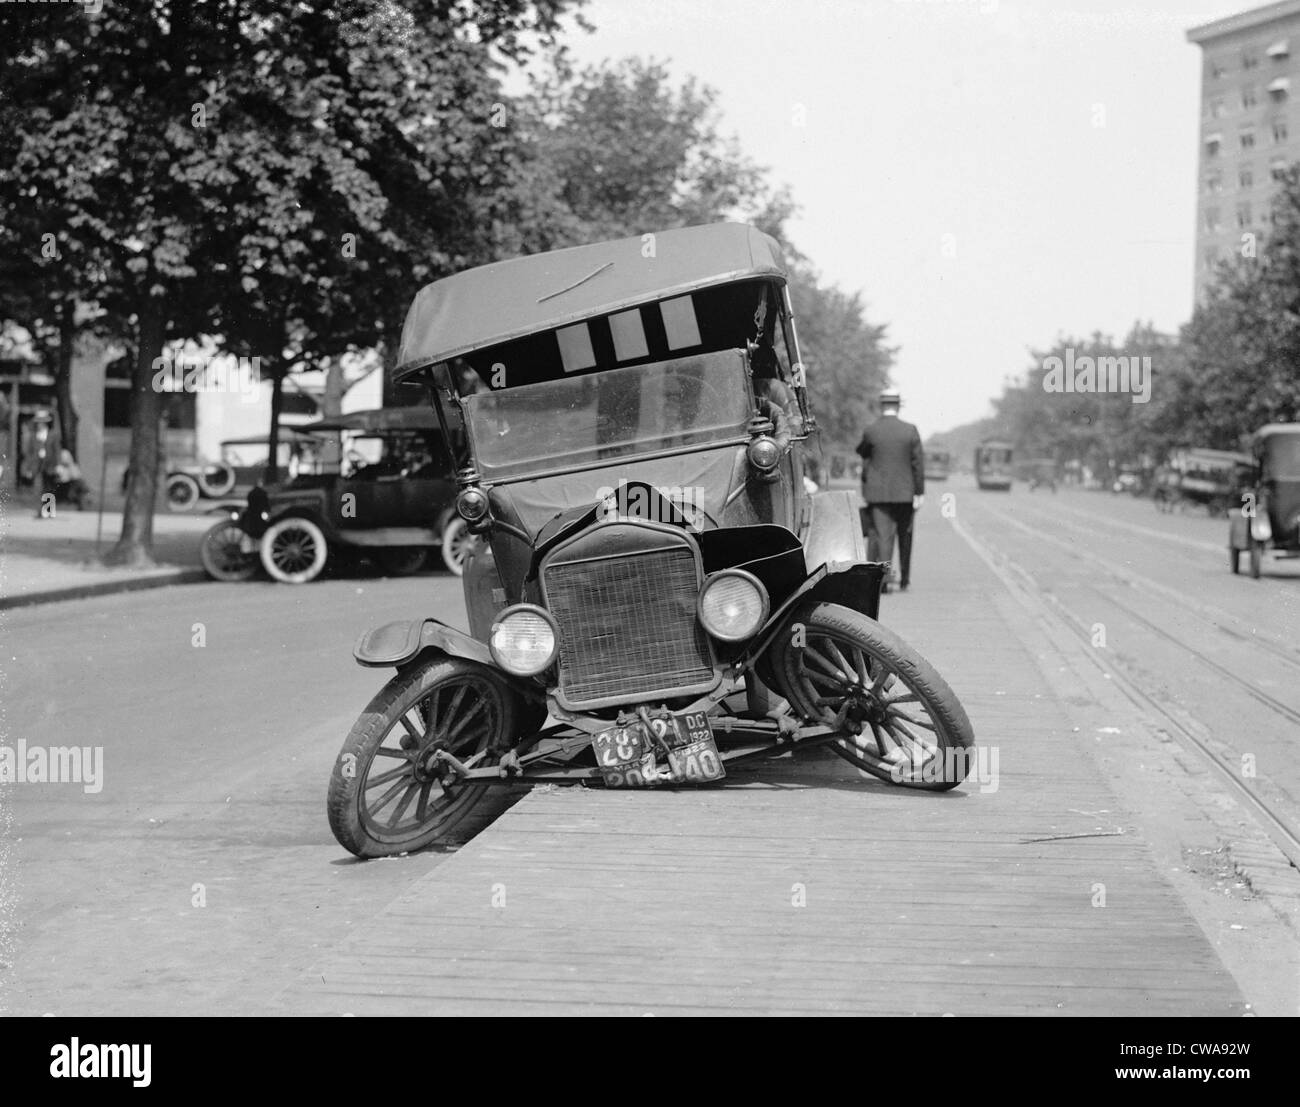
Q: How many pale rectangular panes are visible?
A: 3